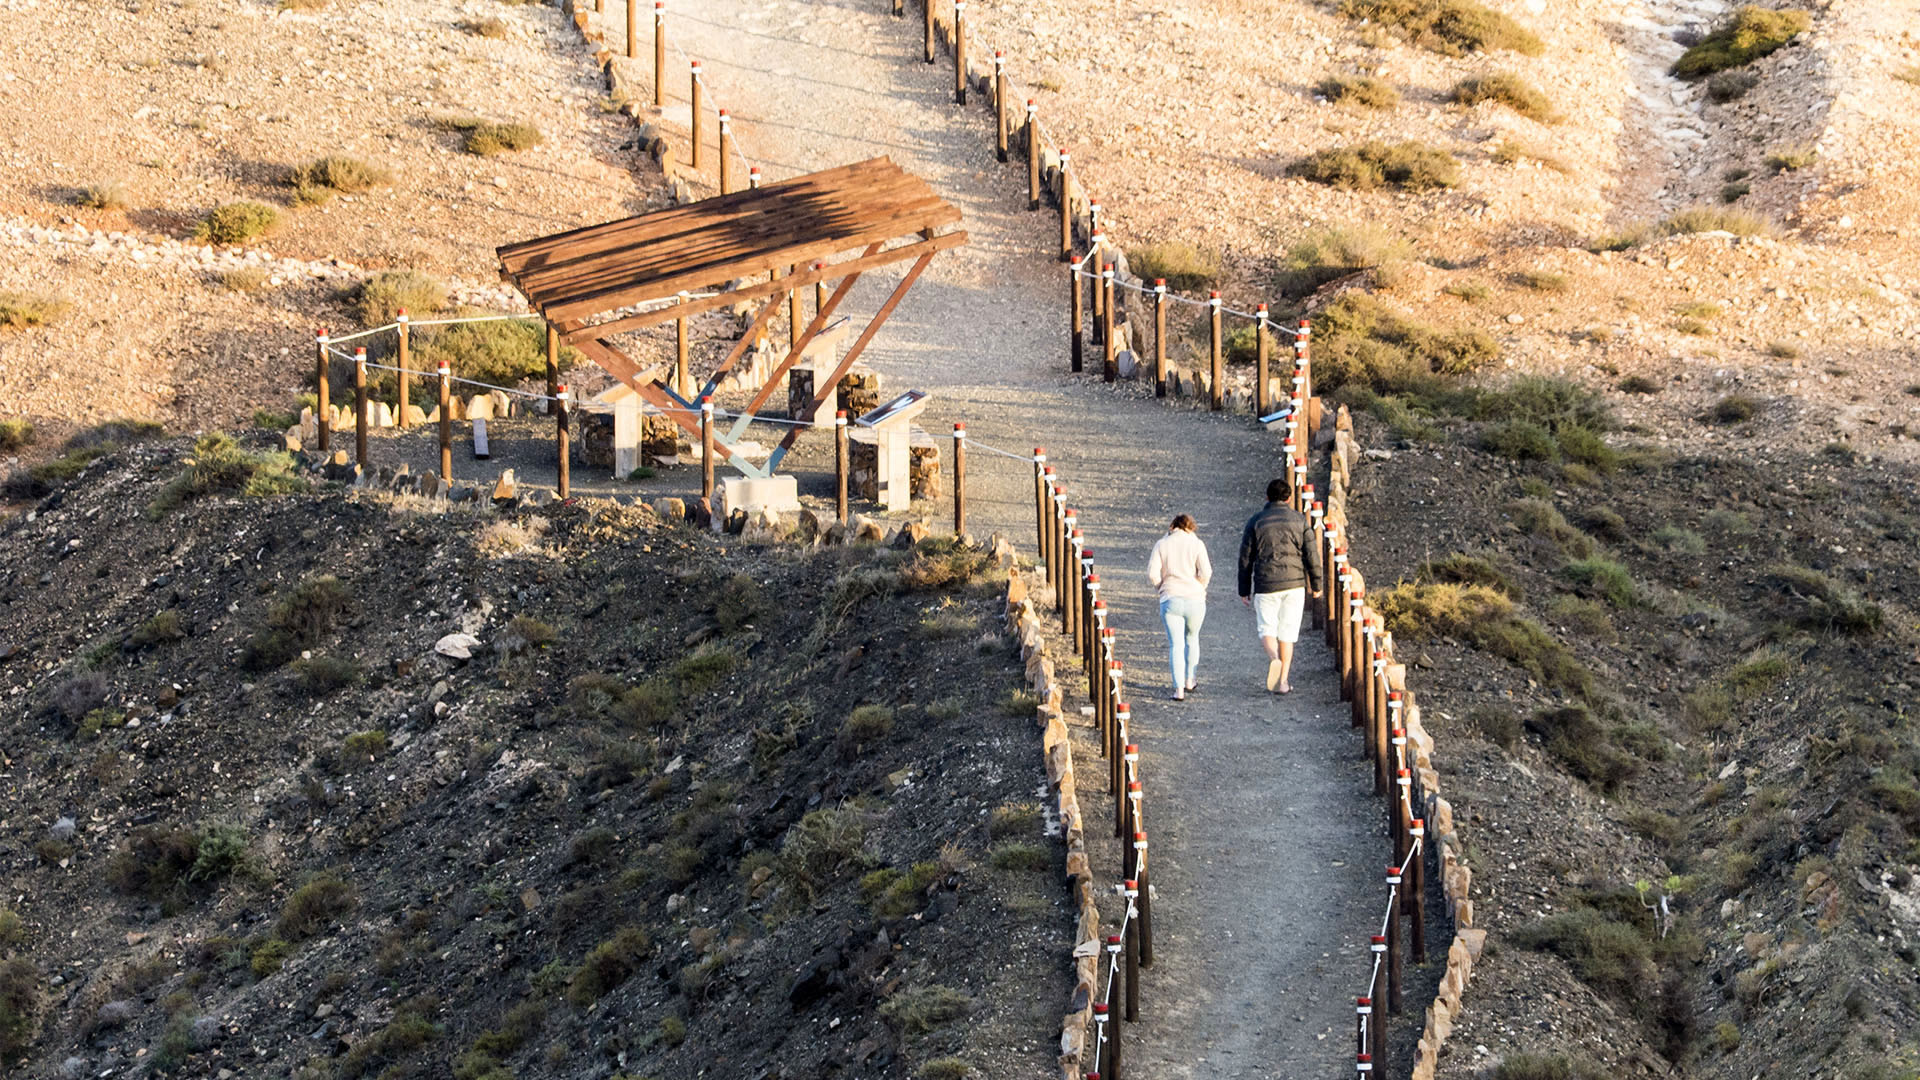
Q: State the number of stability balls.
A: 0